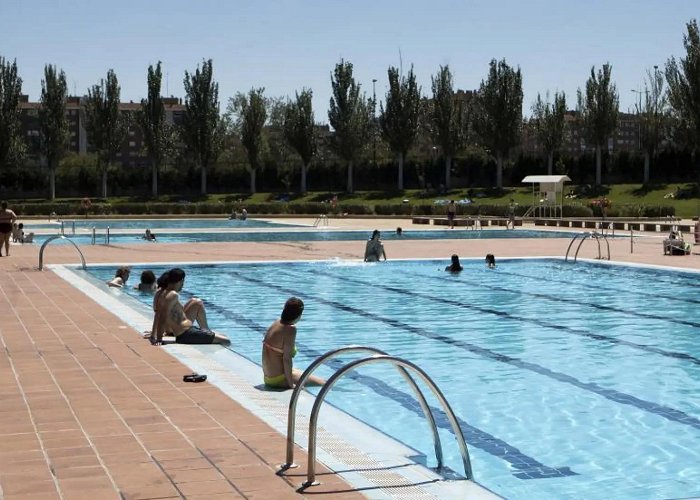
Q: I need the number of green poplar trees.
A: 15